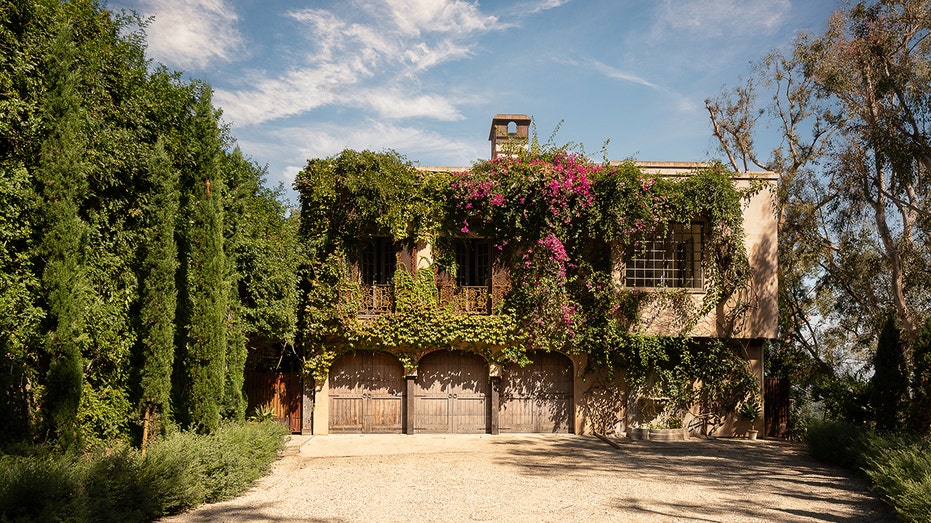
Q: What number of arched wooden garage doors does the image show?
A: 3